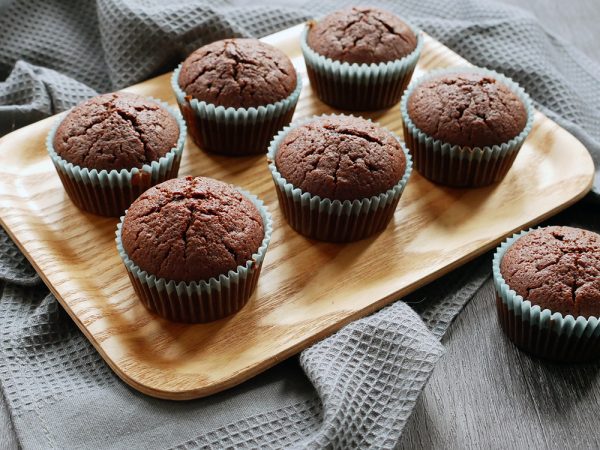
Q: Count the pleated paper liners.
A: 7